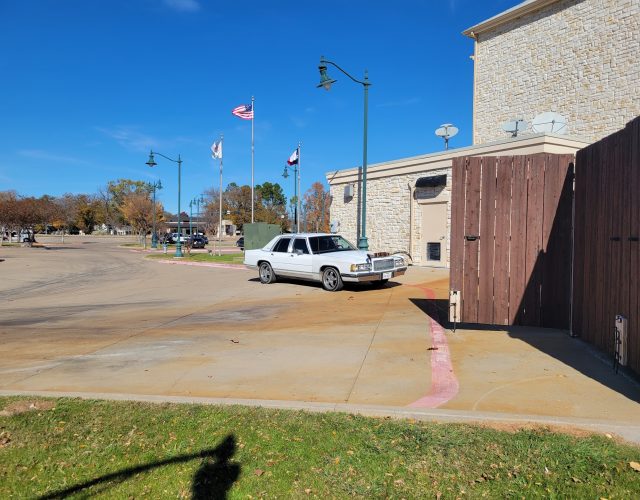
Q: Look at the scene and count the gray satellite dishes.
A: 3